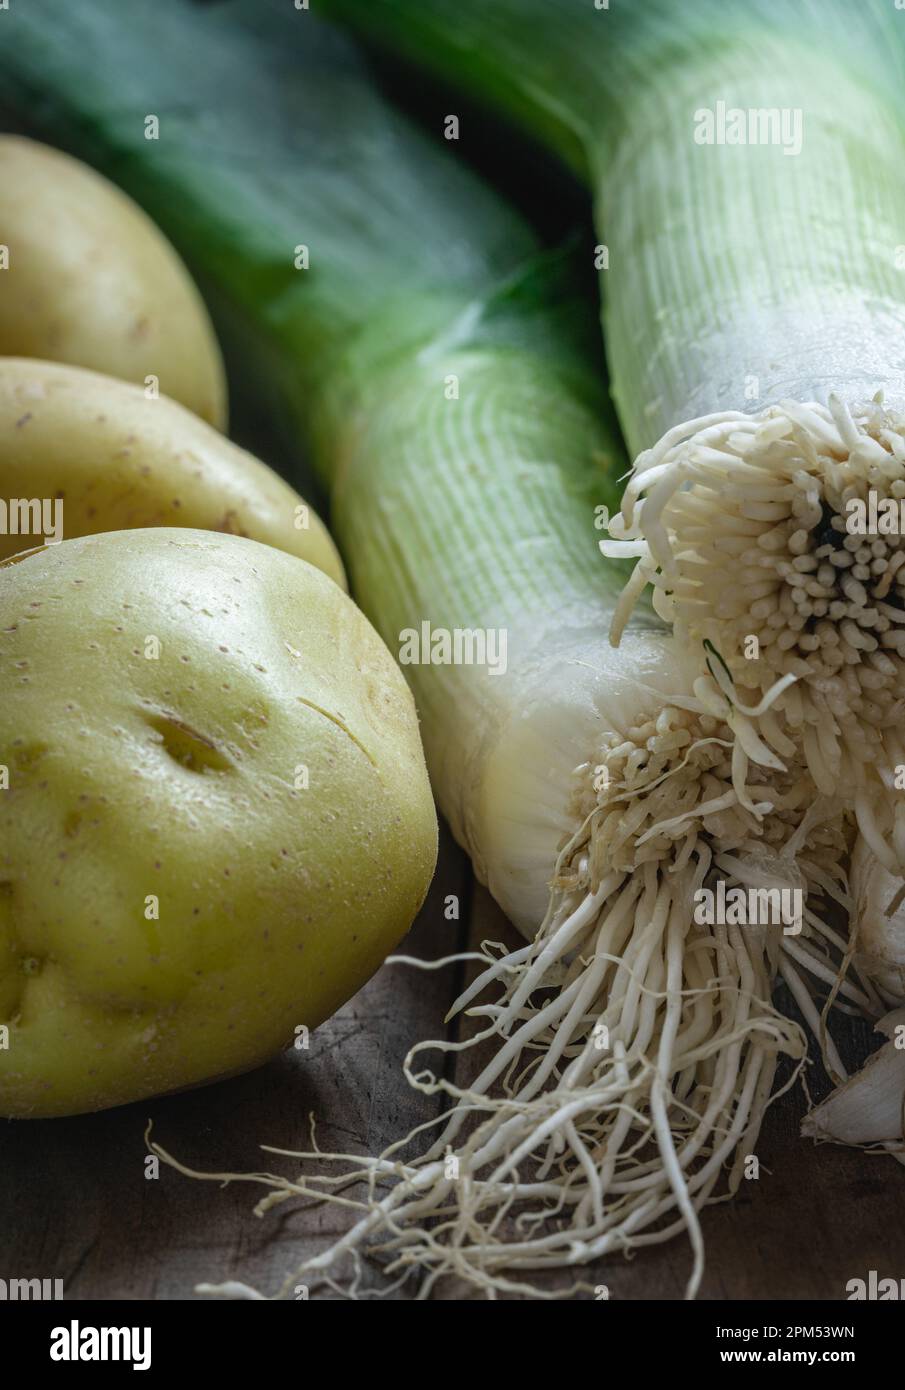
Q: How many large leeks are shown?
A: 2